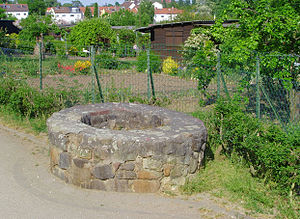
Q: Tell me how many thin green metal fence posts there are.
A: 5